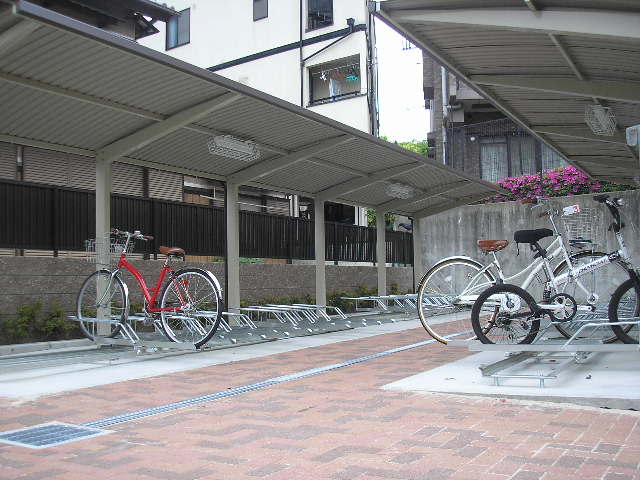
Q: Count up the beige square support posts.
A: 5